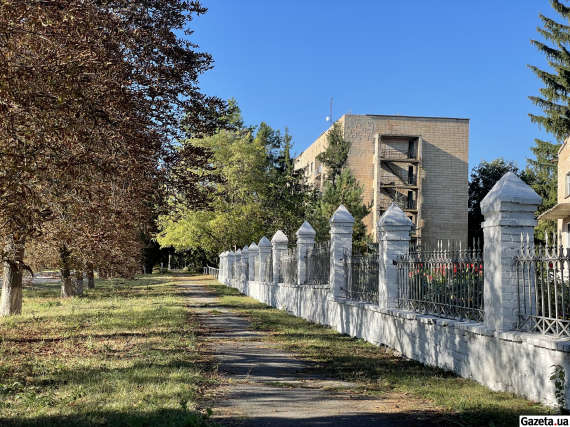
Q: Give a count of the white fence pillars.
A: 12